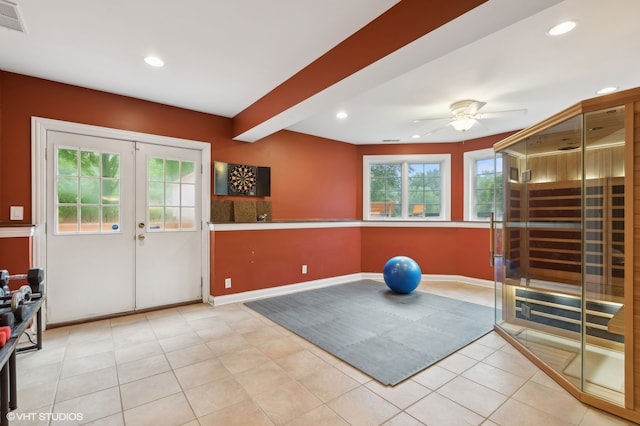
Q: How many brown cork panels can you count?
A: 3